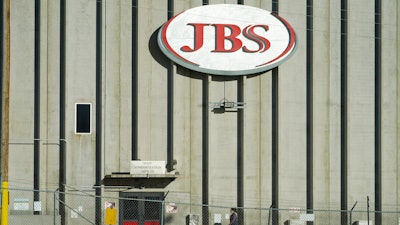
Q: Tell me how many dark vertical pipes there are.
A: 11